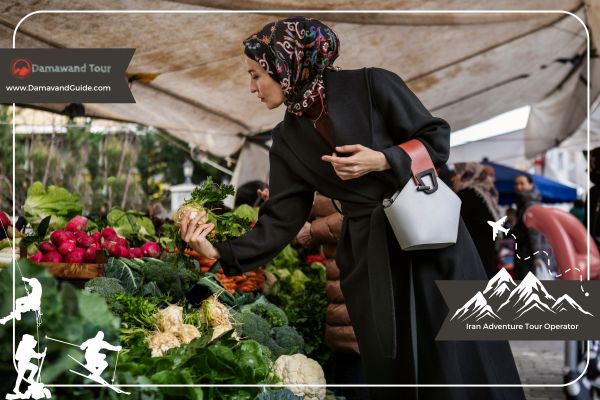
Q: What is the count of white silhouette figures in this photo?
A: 3